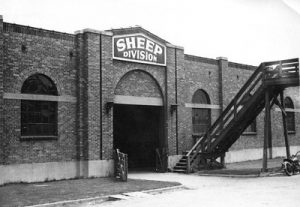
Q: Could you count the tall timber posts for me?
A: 3